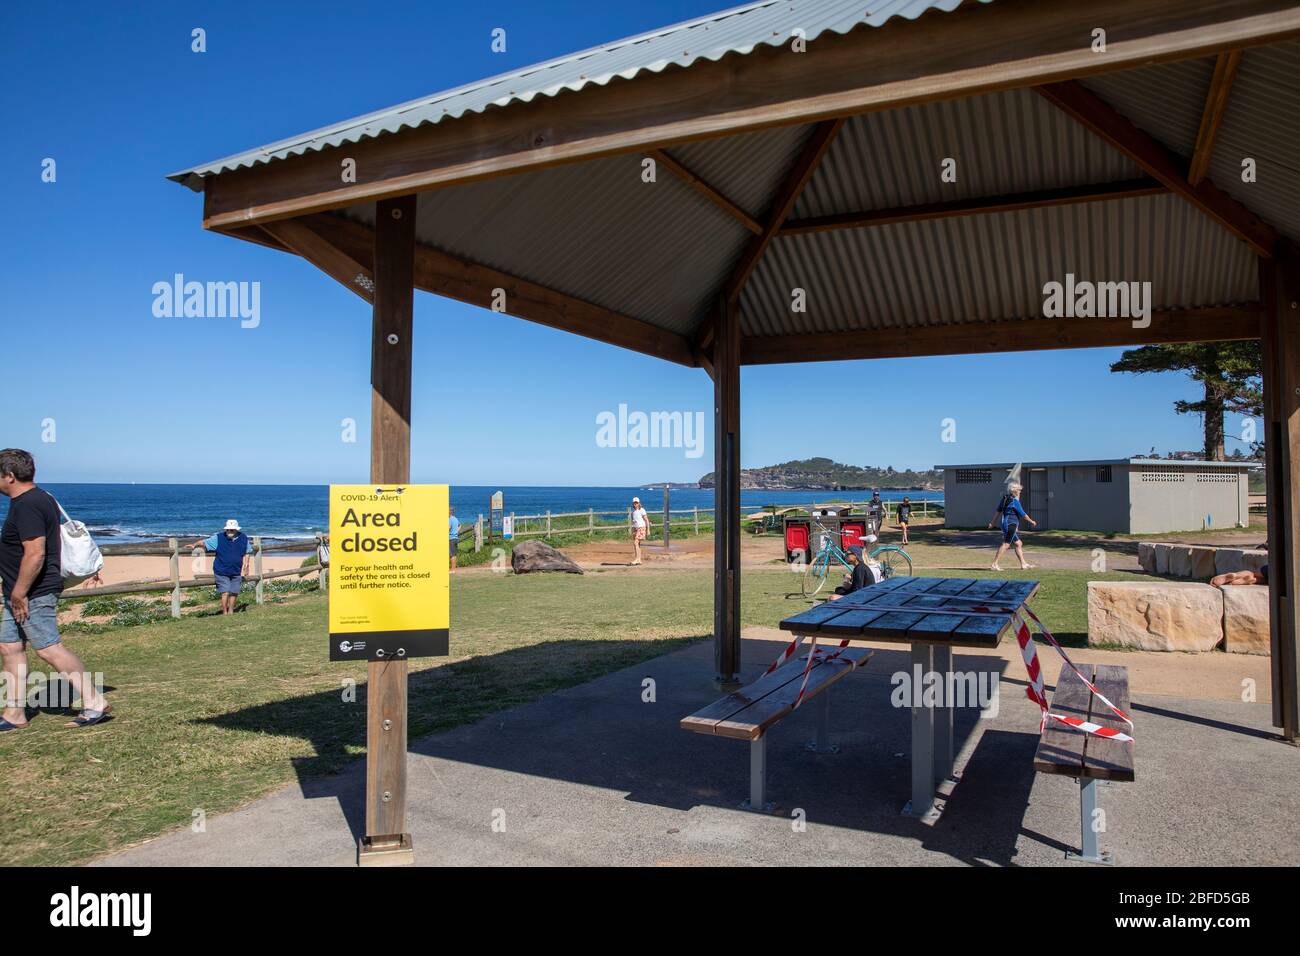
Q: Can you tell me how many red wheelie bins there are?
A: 2